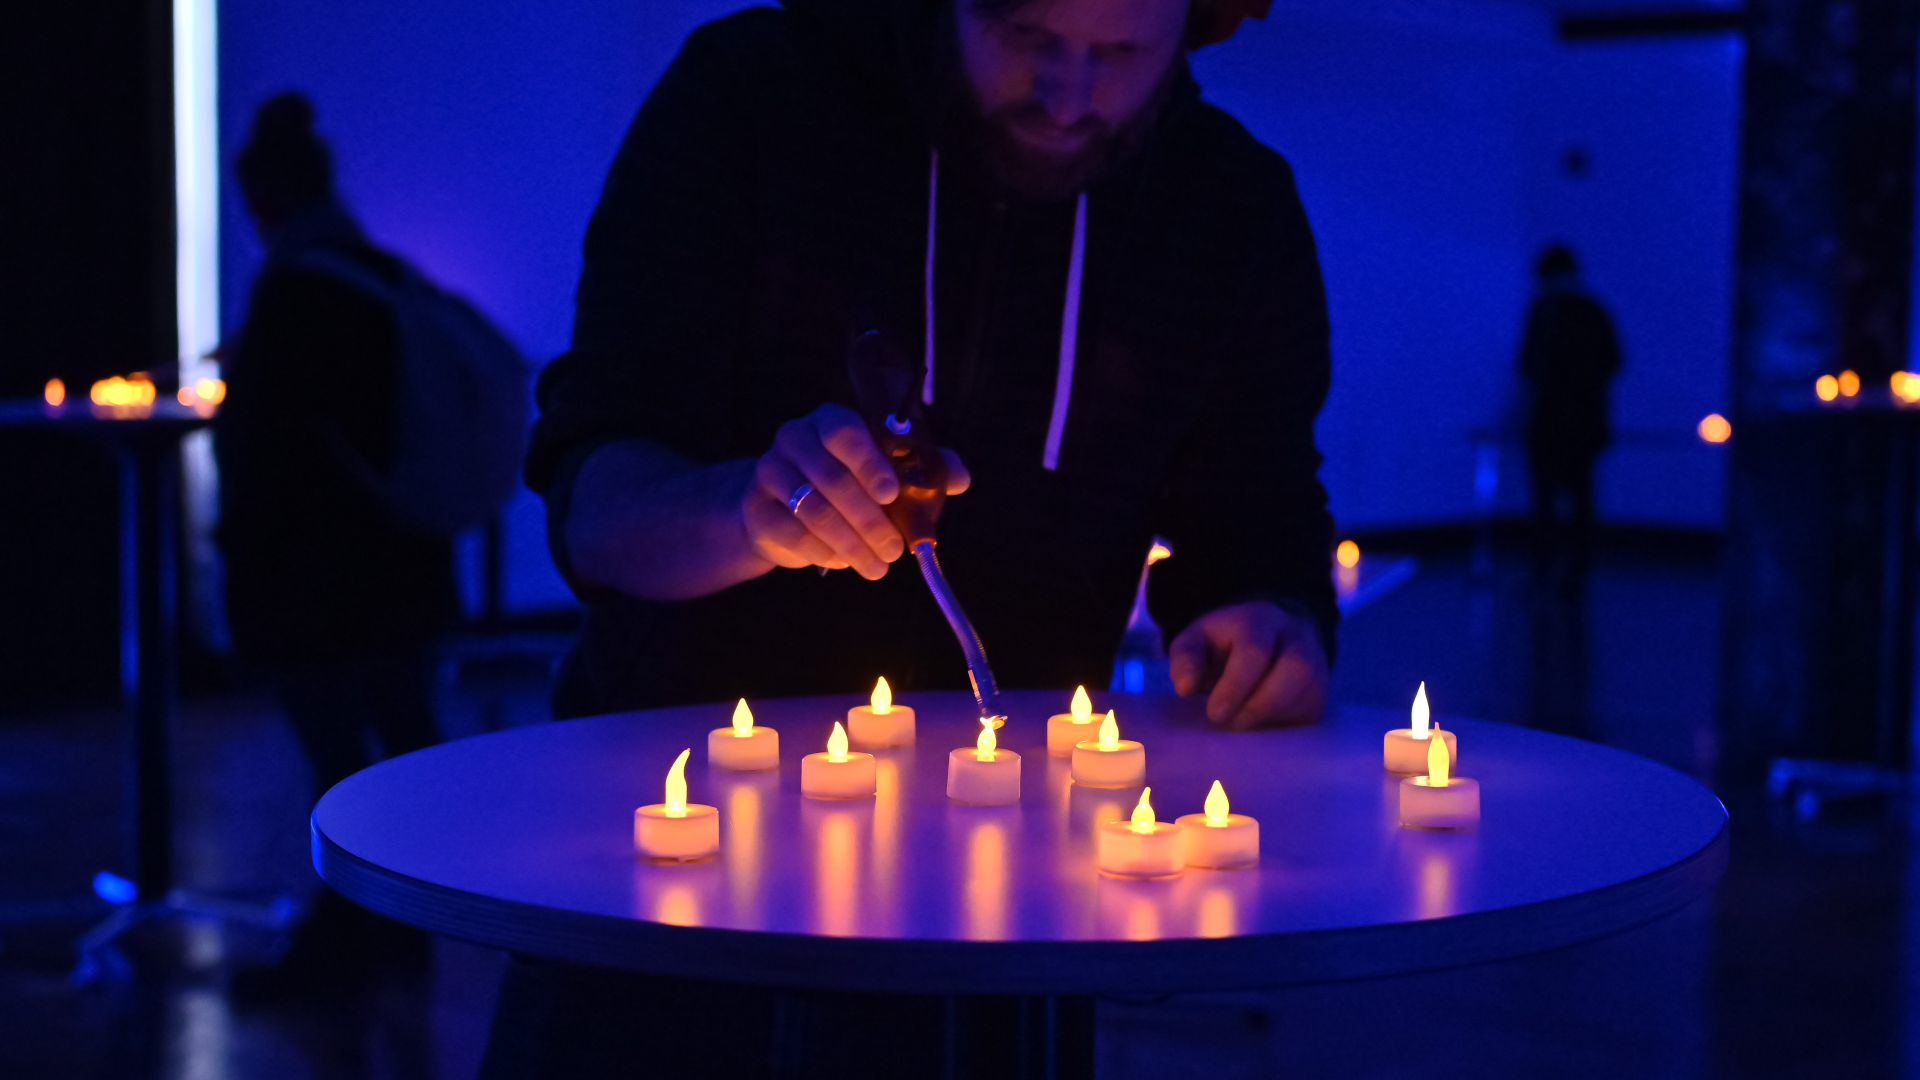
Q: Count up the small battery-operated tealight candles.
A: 11